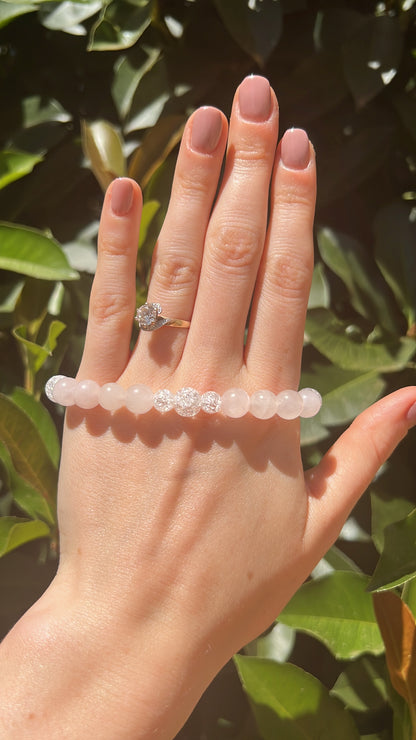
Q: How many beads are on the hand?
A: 12